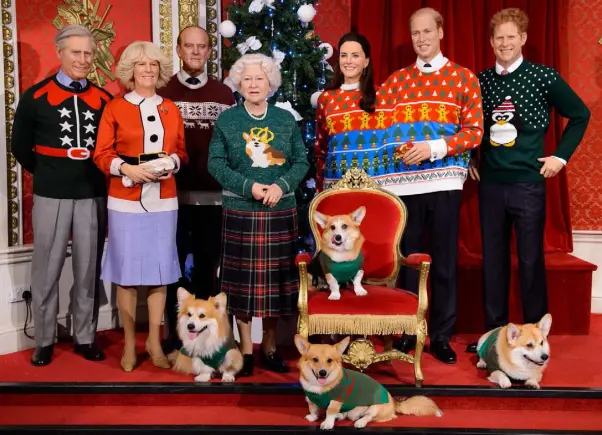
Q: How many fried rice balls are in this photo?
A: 0